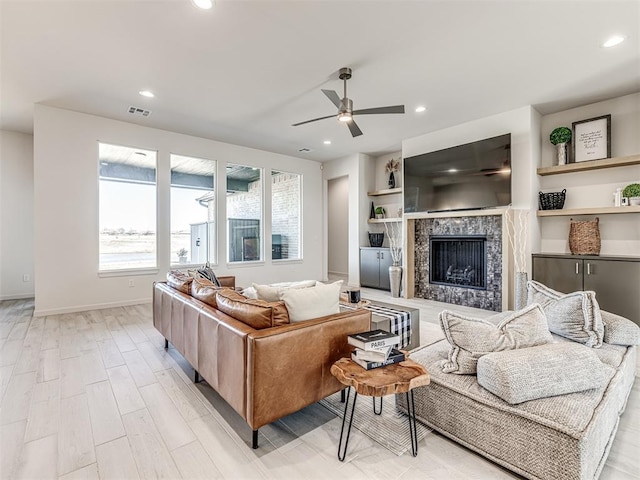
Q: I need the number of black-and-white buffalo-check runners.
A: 1